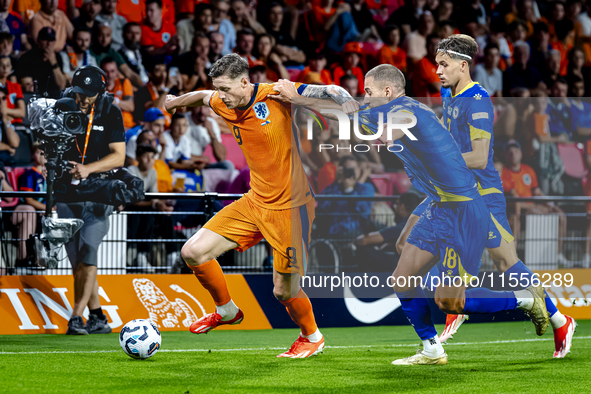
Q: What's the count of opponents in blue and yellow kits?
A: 2